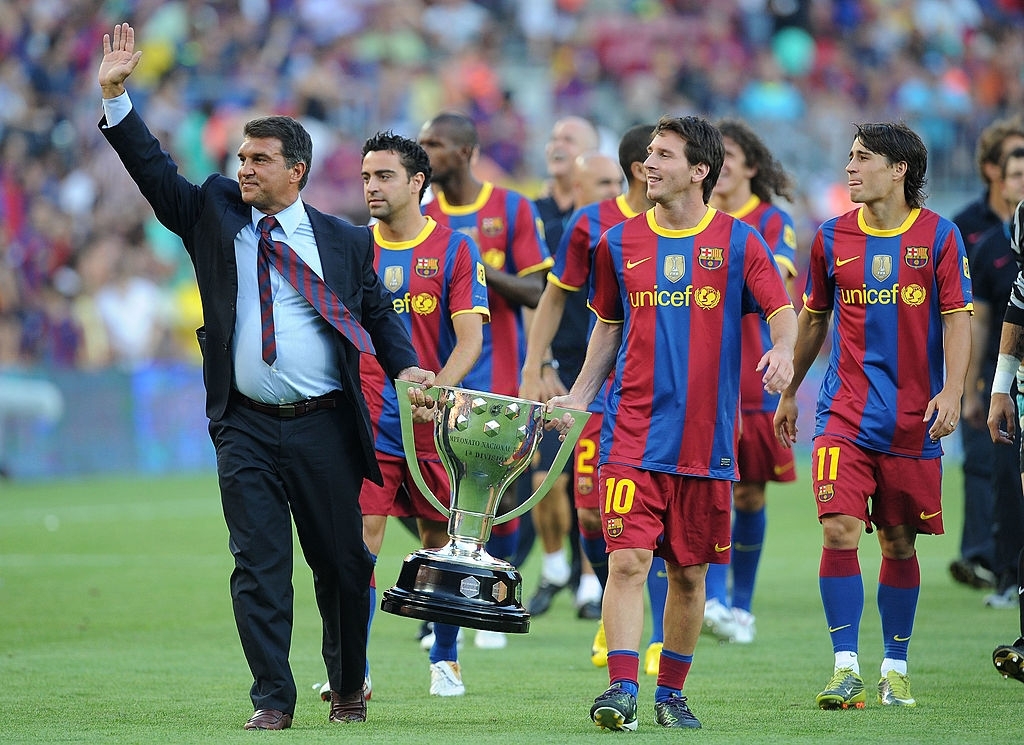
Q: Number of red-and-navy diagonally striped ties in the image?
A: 1